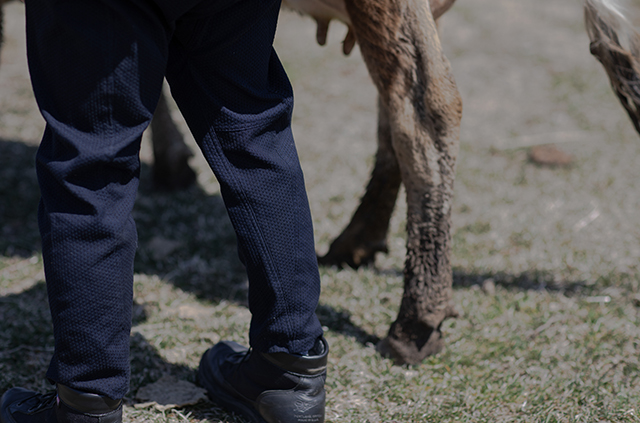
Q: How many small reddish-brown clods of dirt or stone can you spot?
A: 1